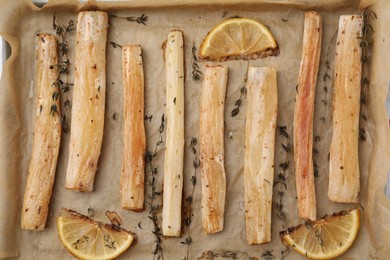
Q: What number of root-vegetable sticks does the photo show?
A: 8